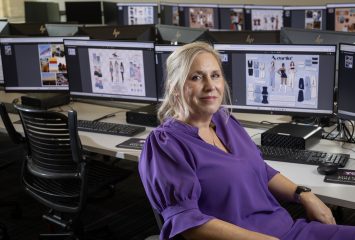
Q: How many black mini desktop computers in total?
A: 3